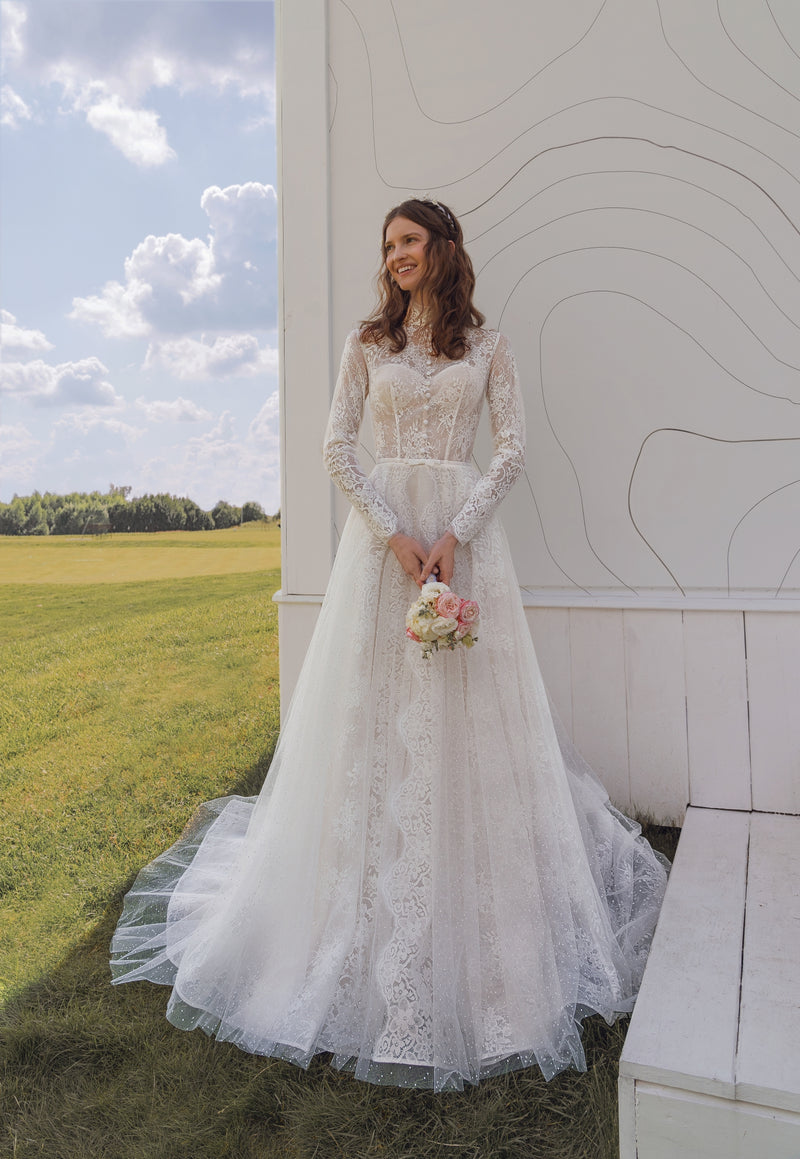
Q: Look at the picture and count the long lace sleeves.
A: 2